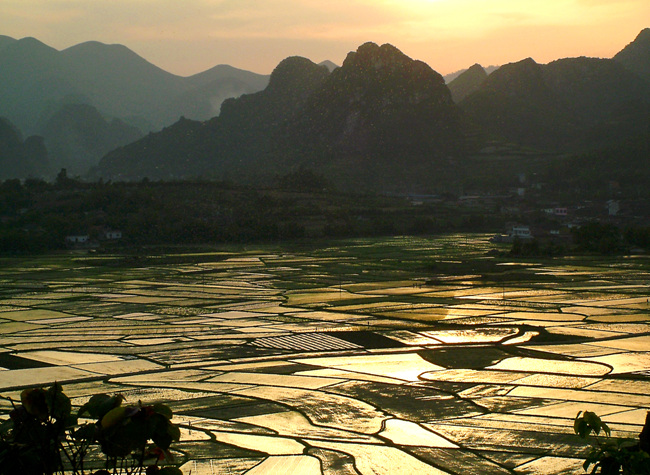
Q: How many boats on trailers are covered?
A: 0